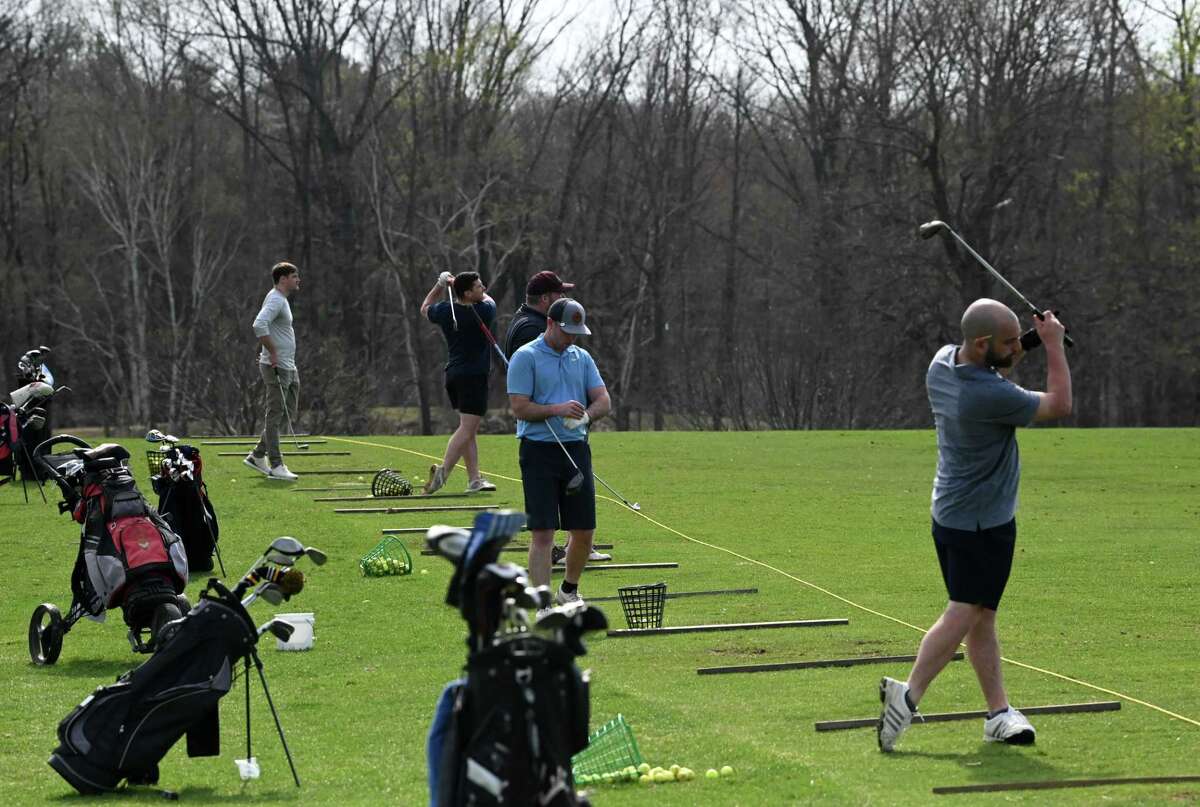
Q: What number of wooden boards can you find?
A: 15